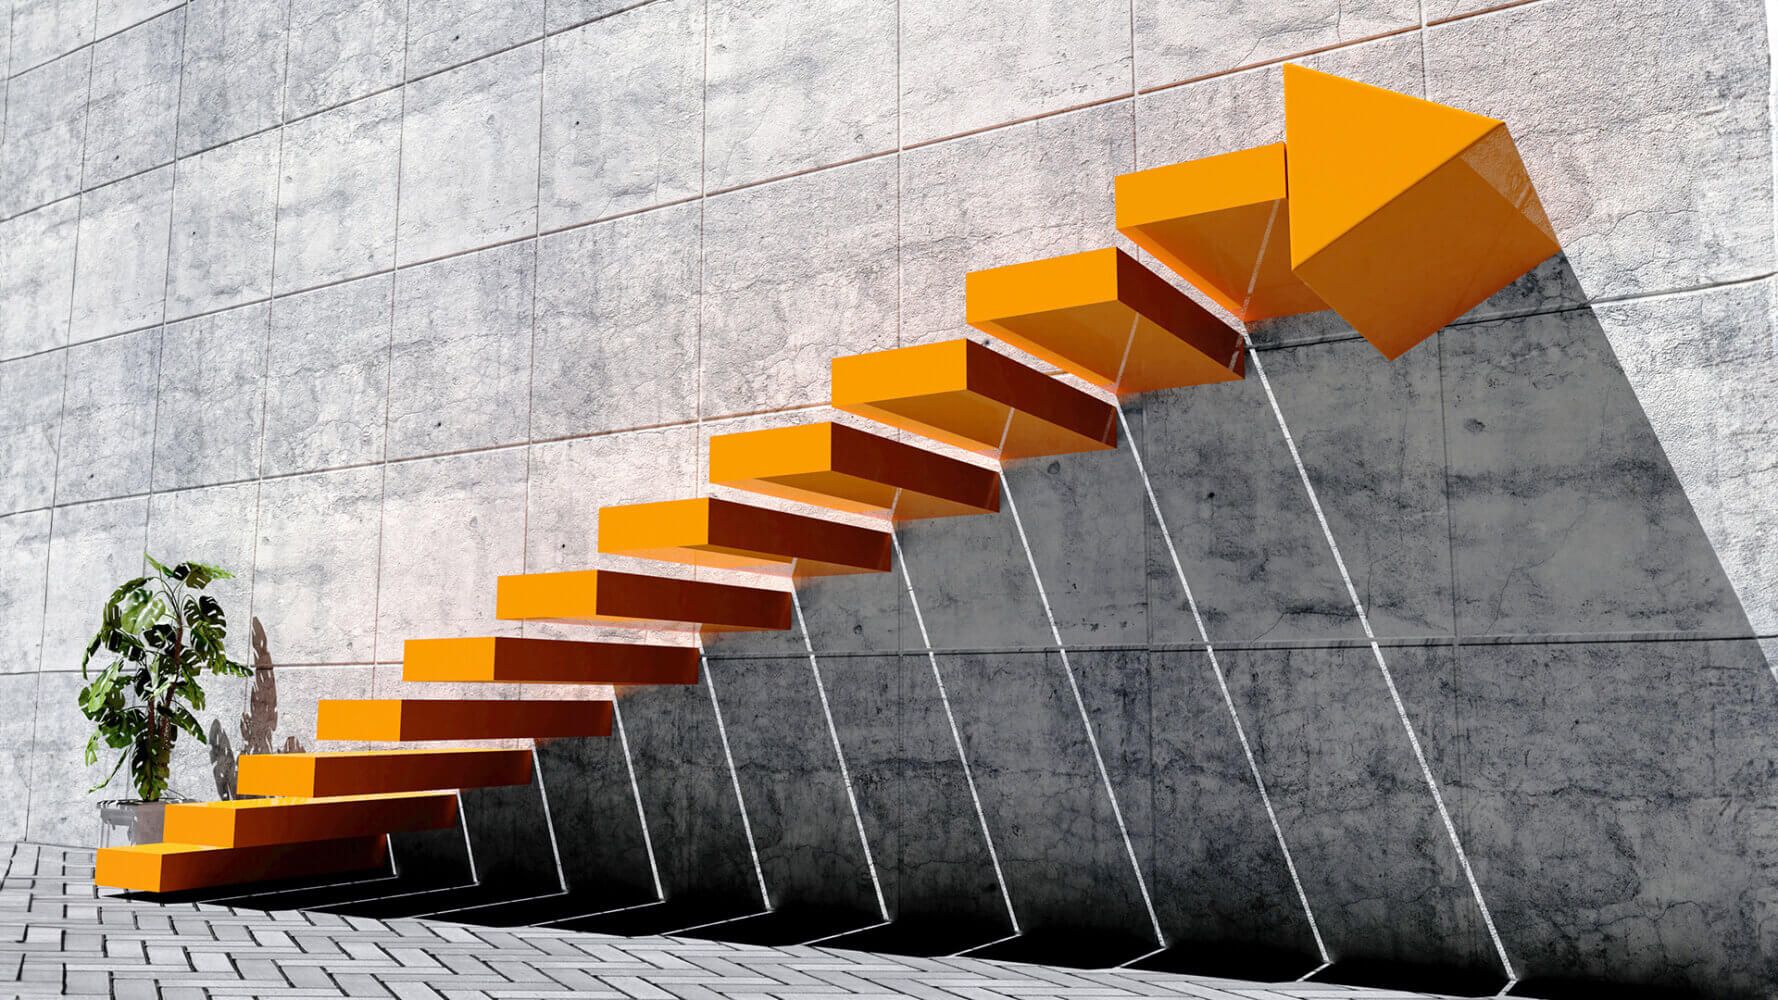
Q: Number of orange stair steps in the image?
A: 11